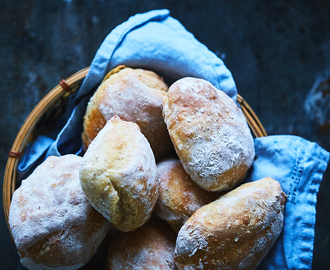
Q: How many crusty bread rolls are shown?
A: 7